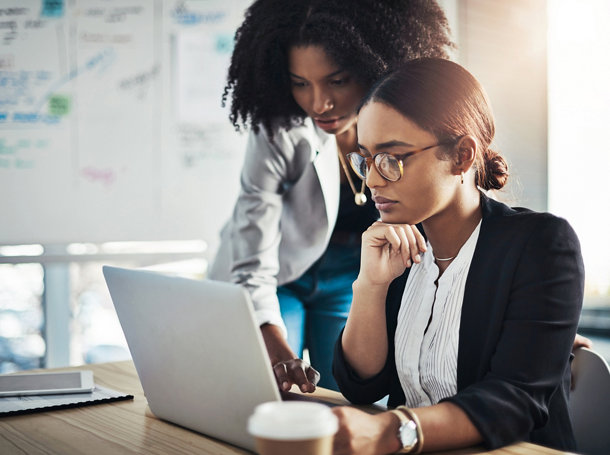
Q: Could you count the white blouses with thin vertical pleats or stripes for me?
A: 1